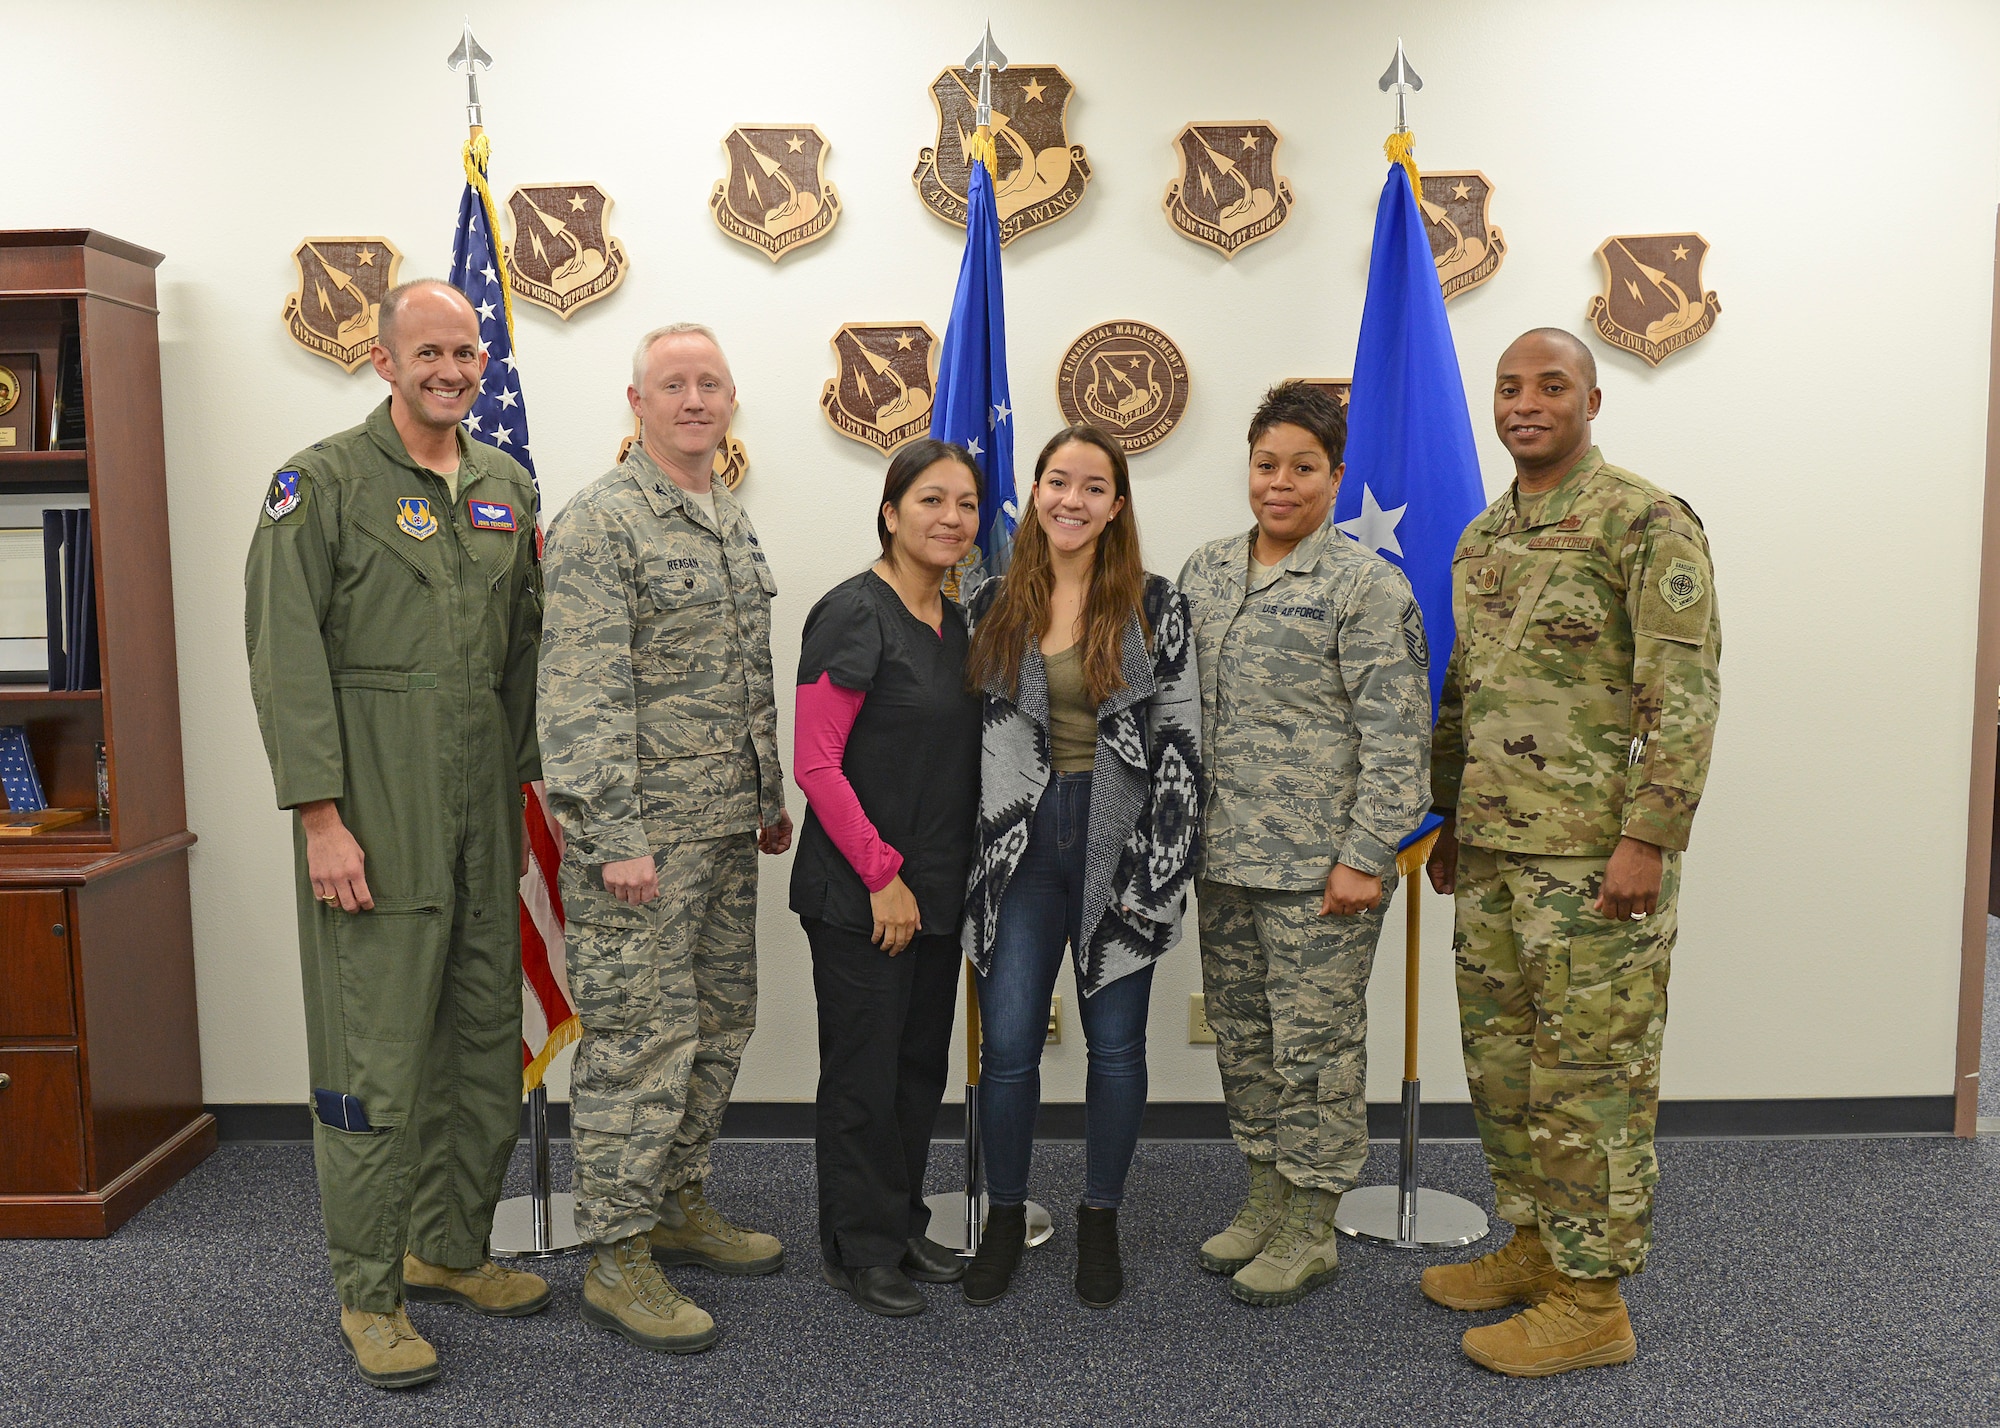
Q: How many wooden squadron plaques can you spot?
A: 11